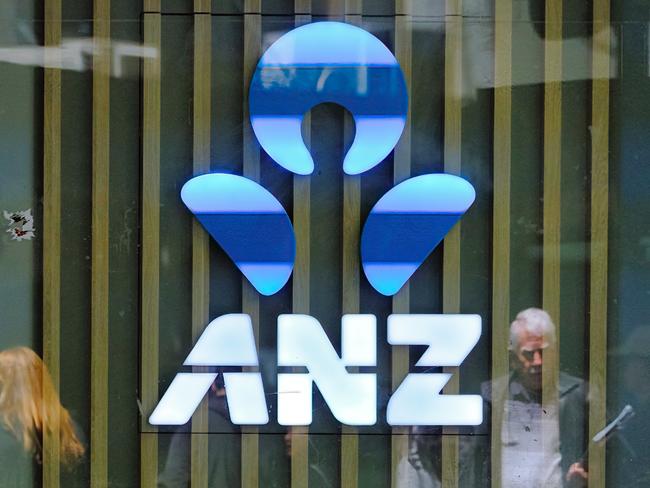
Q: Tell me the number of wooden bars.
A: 12